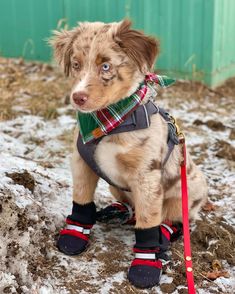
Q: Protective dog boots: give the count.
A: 4